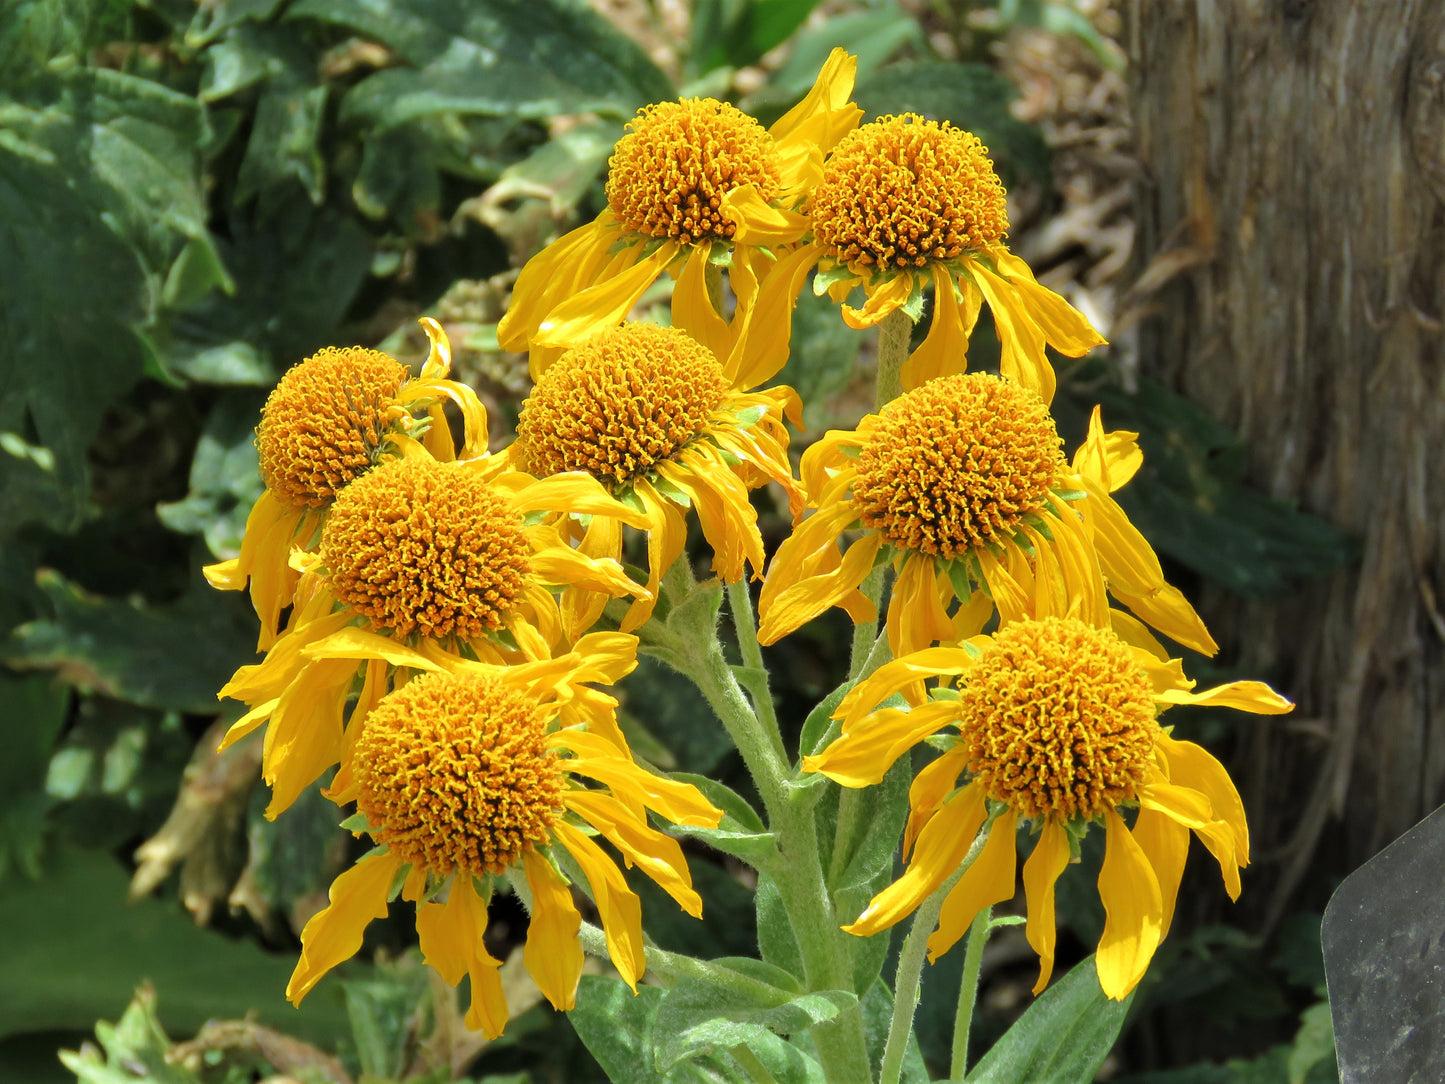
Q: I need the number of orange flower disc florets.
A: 8